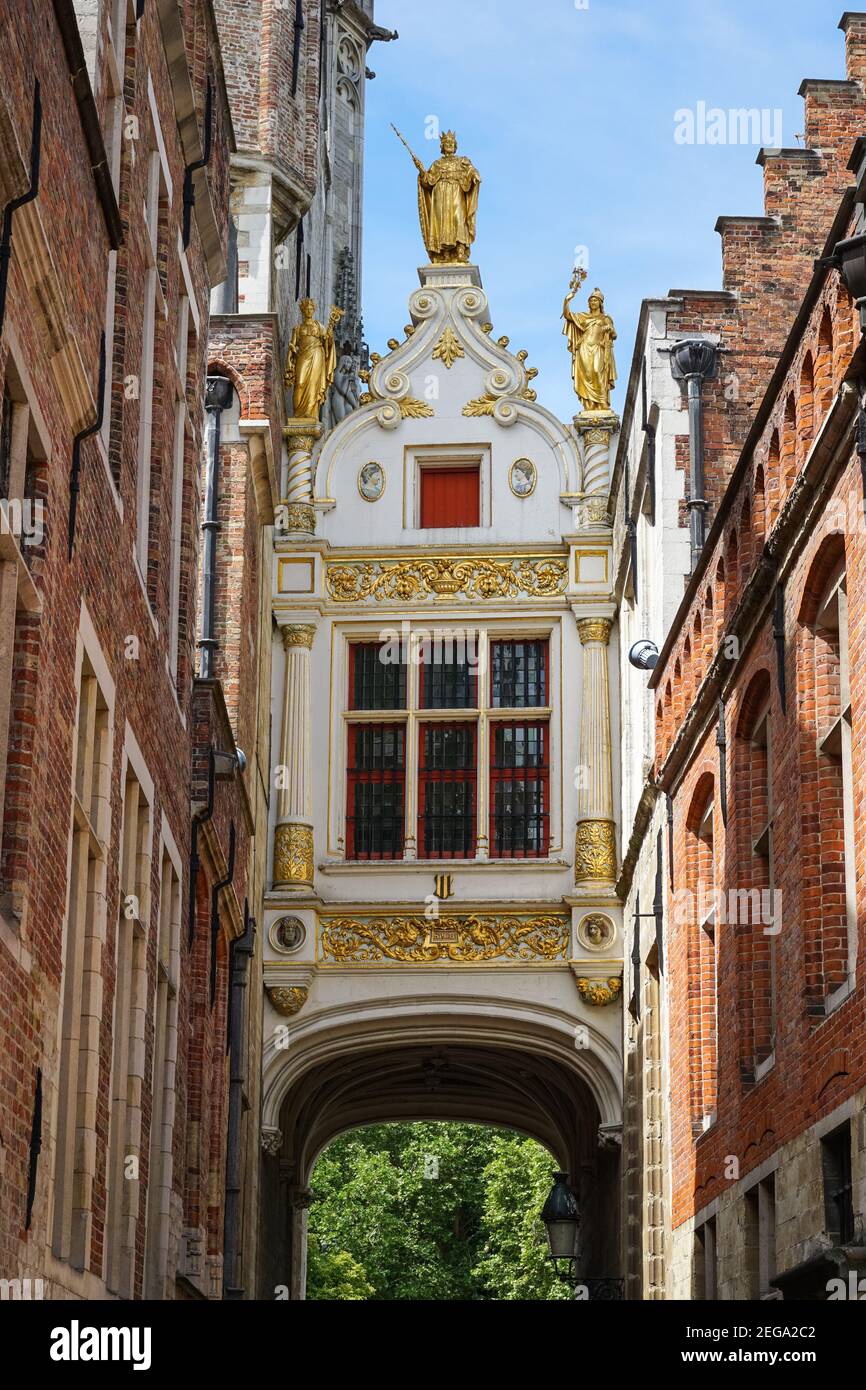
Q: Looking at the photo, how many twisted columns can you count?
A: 2